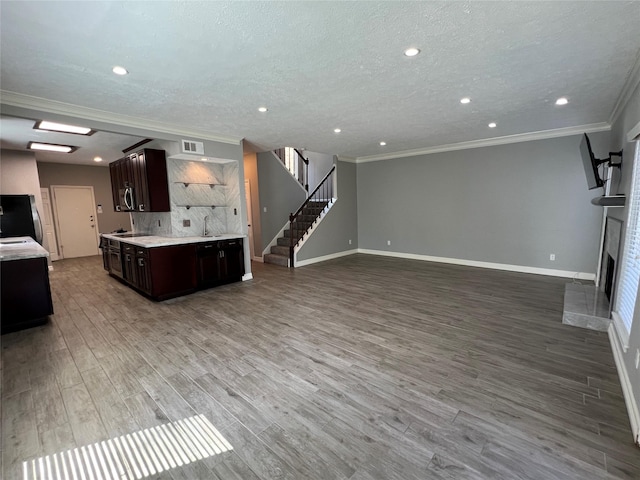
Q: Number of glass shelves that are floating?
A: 2